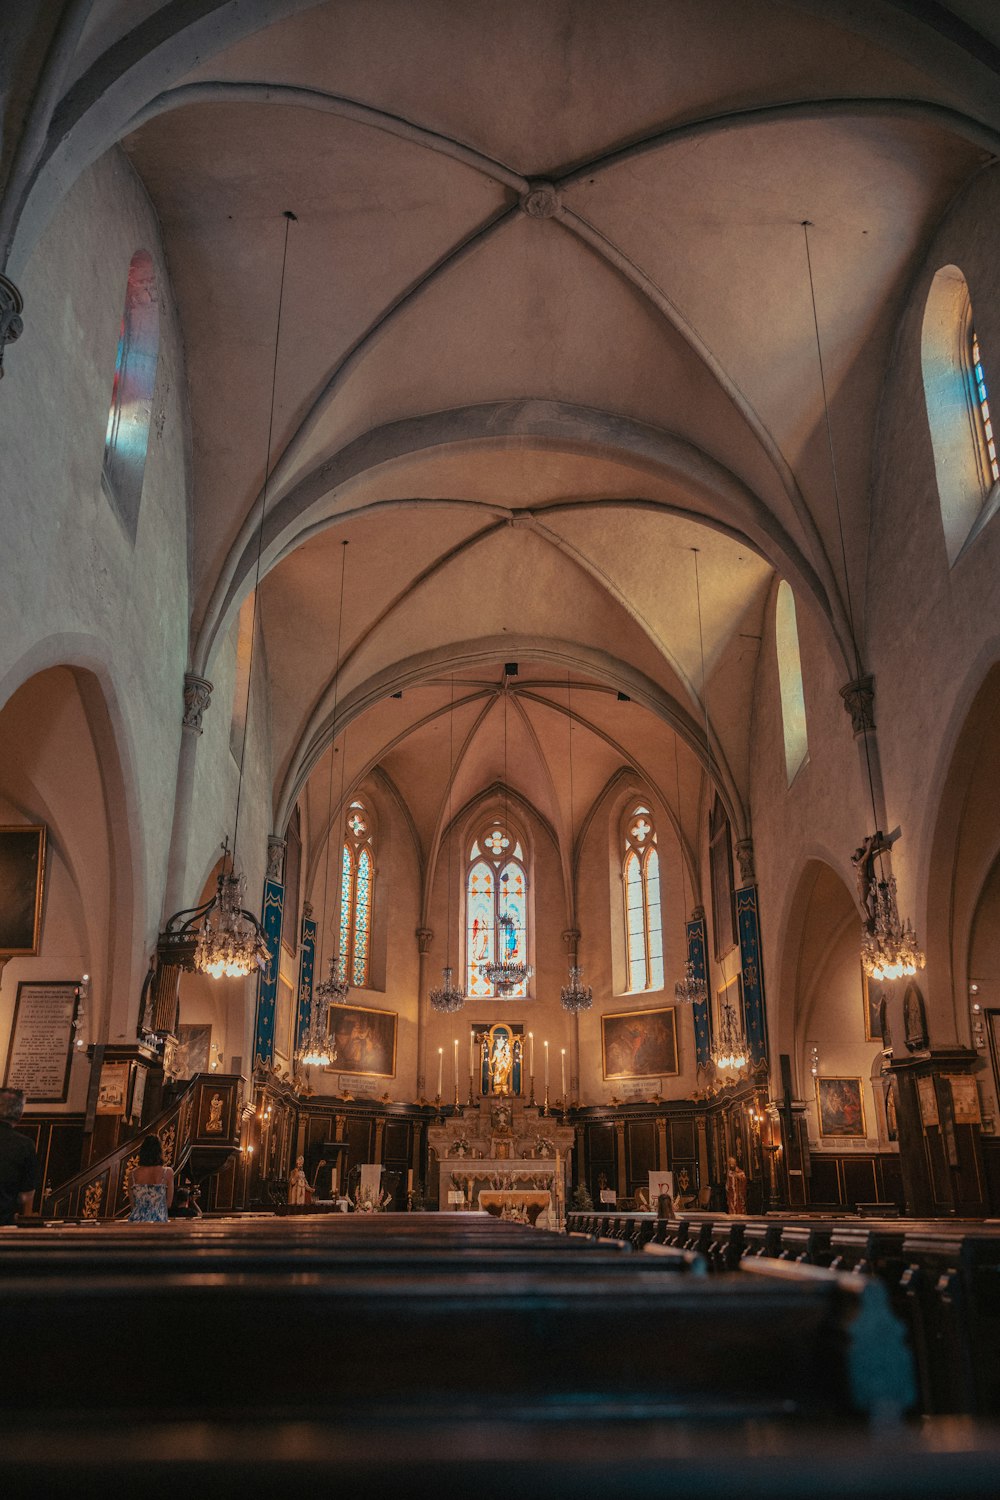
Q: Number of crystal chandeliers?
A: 9